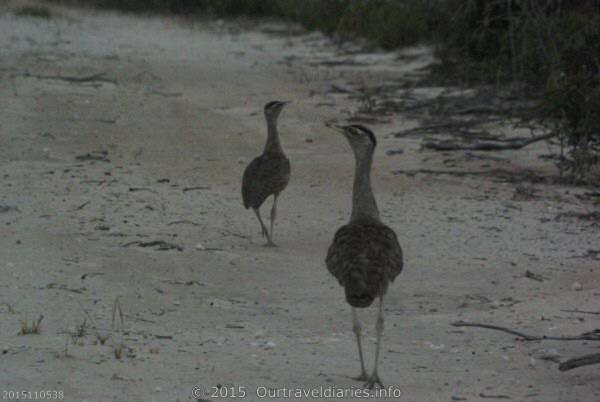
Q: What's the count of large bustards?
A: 2